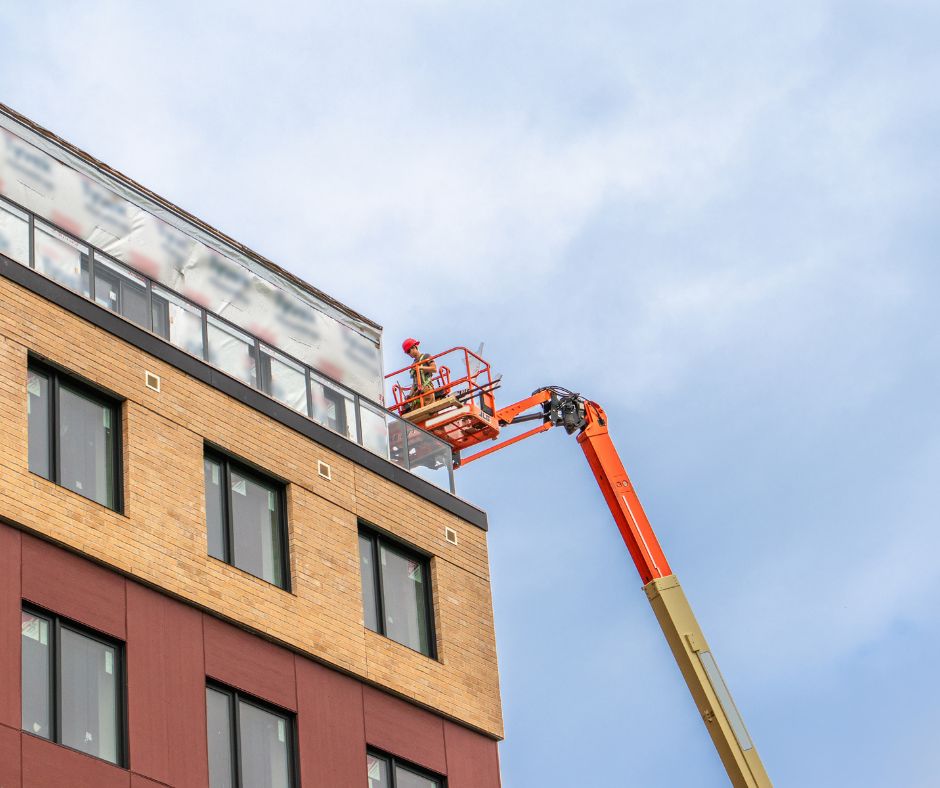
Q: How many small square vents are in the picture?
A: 3